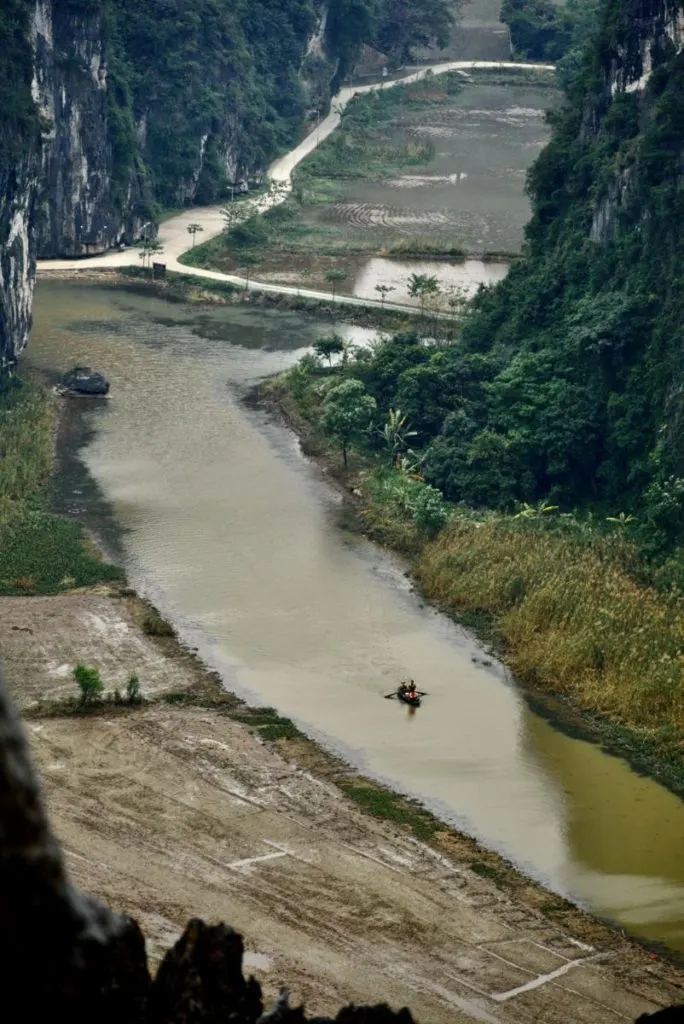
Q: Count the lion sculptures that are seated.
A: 0